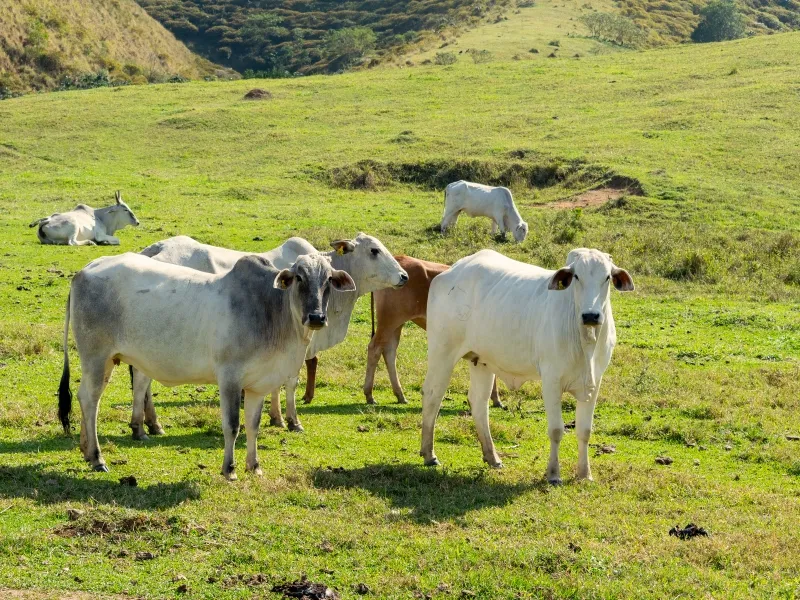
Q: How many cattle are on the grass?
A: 6